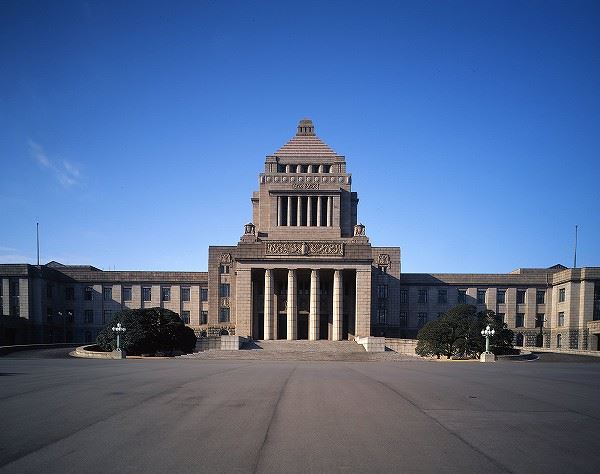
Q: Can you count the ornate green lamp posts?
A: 2